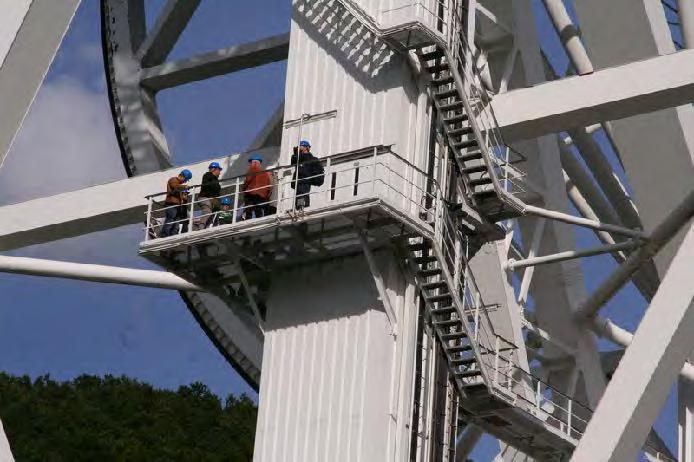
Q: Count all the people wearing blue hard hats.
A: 5